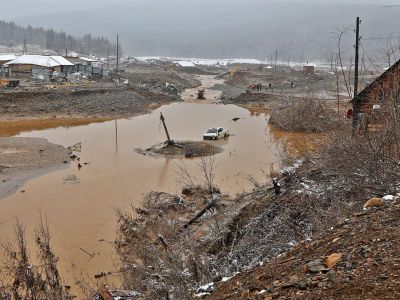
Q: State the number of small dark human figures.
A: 4